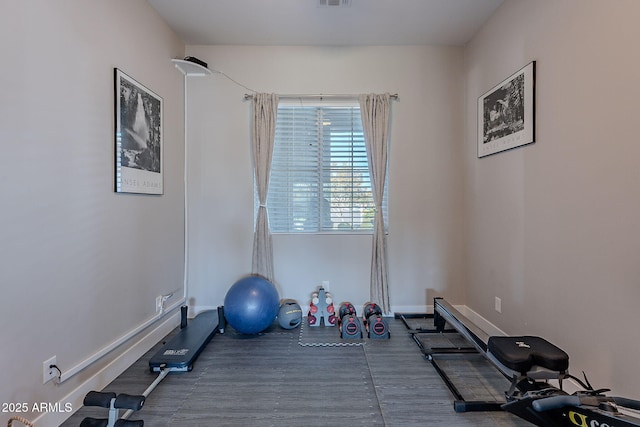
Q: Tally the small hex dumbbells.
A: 6